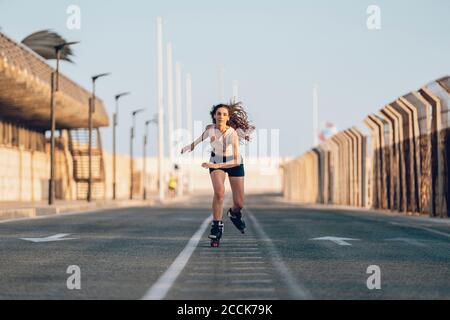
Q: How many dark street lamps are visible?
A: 5